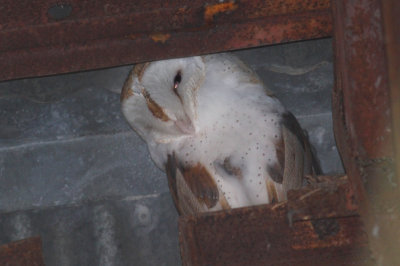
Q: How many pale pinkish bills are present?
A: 1